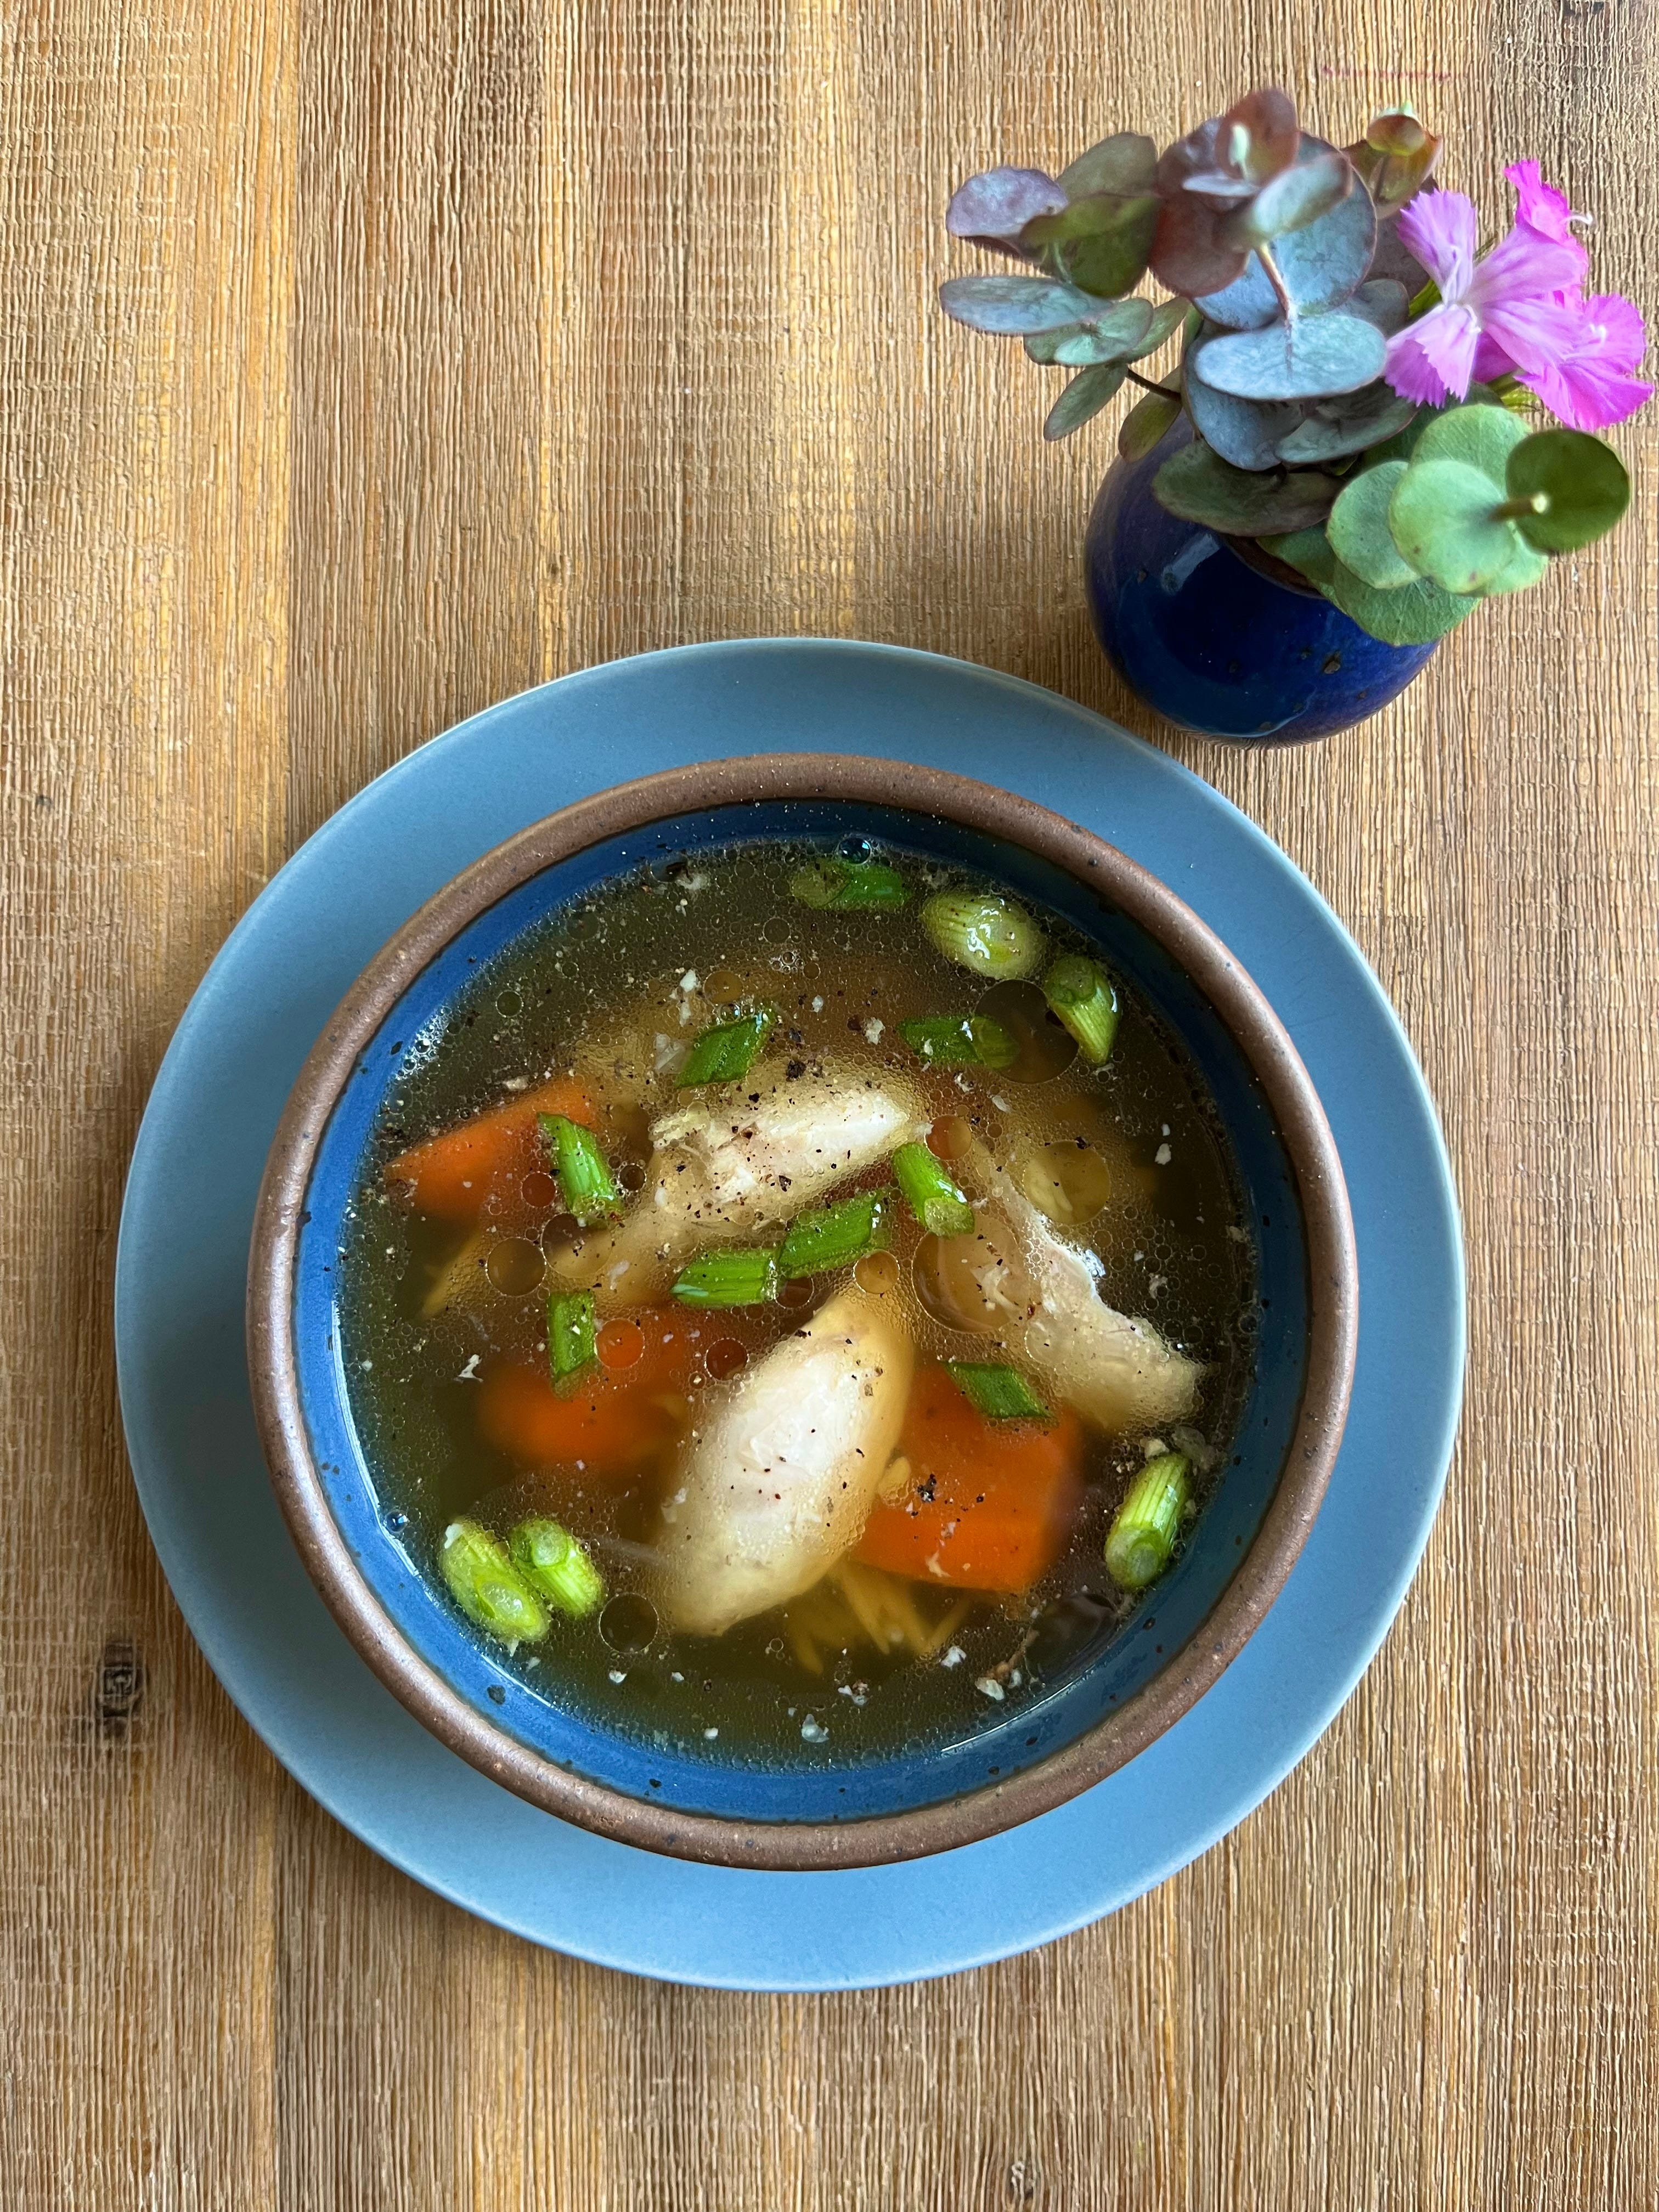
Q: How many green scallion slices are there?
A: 14